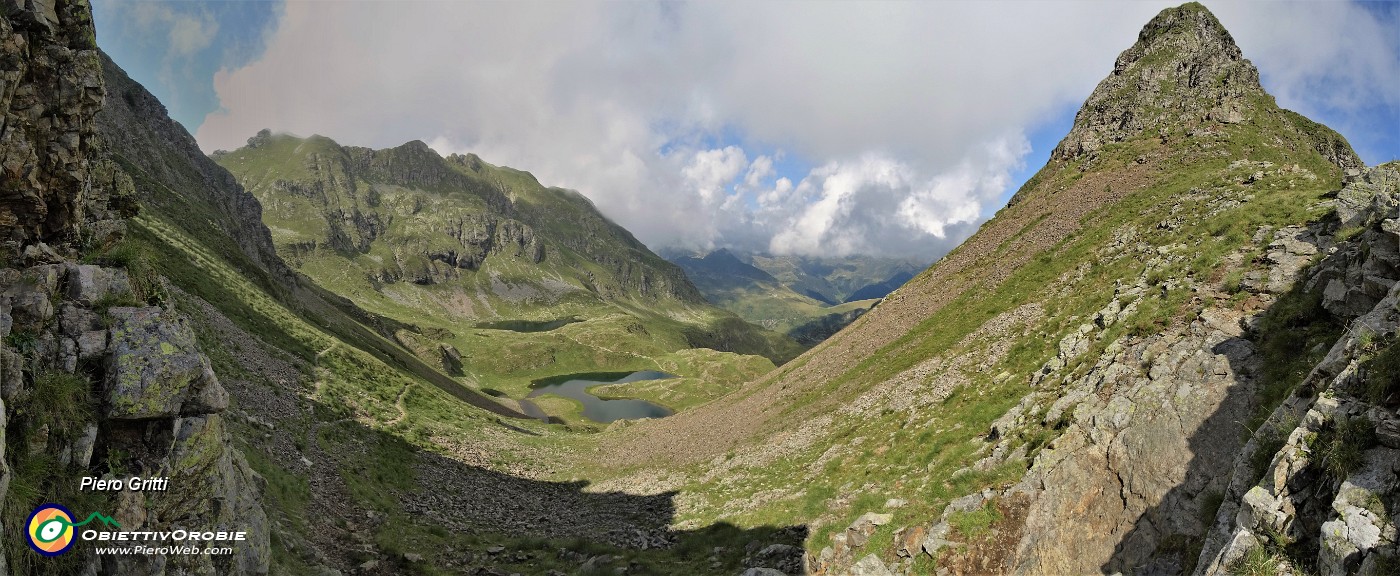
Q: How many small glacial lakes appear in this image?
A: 2